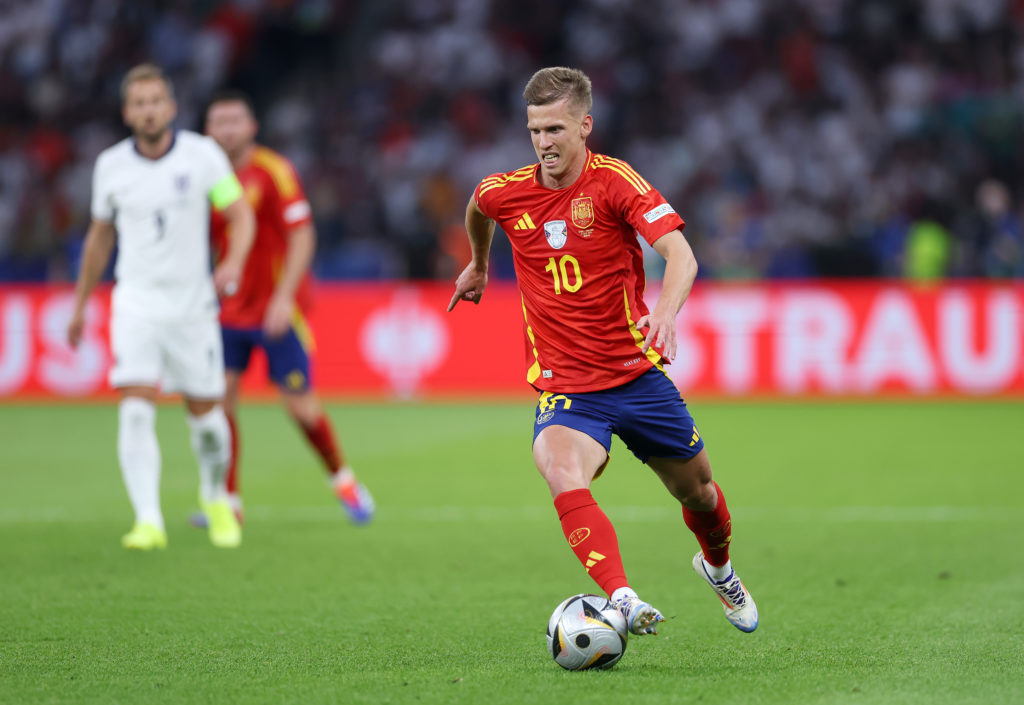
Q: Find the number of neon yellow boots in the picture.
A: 2